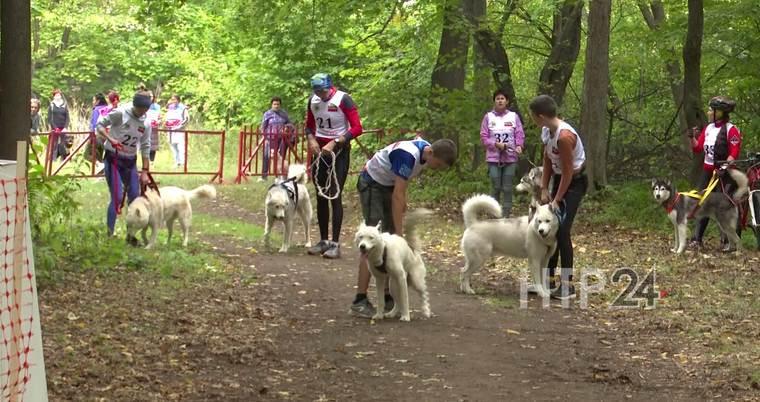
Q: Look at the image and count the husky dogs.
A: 6